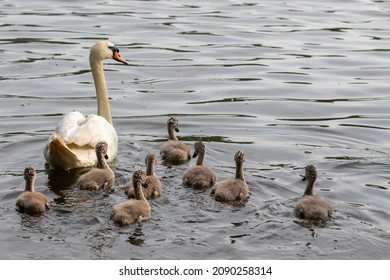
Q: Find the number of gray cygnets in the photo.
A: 8